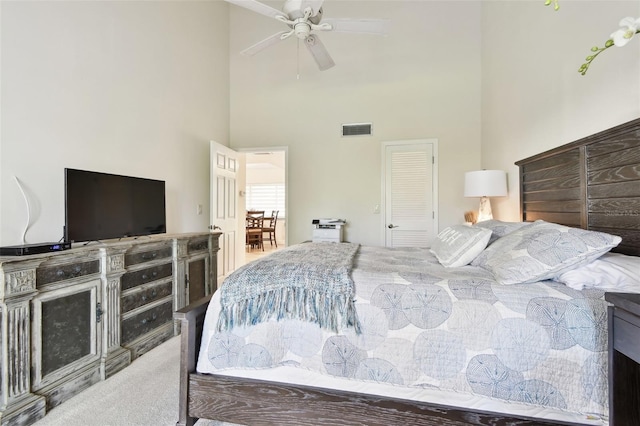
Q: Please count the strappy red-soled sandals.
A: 0